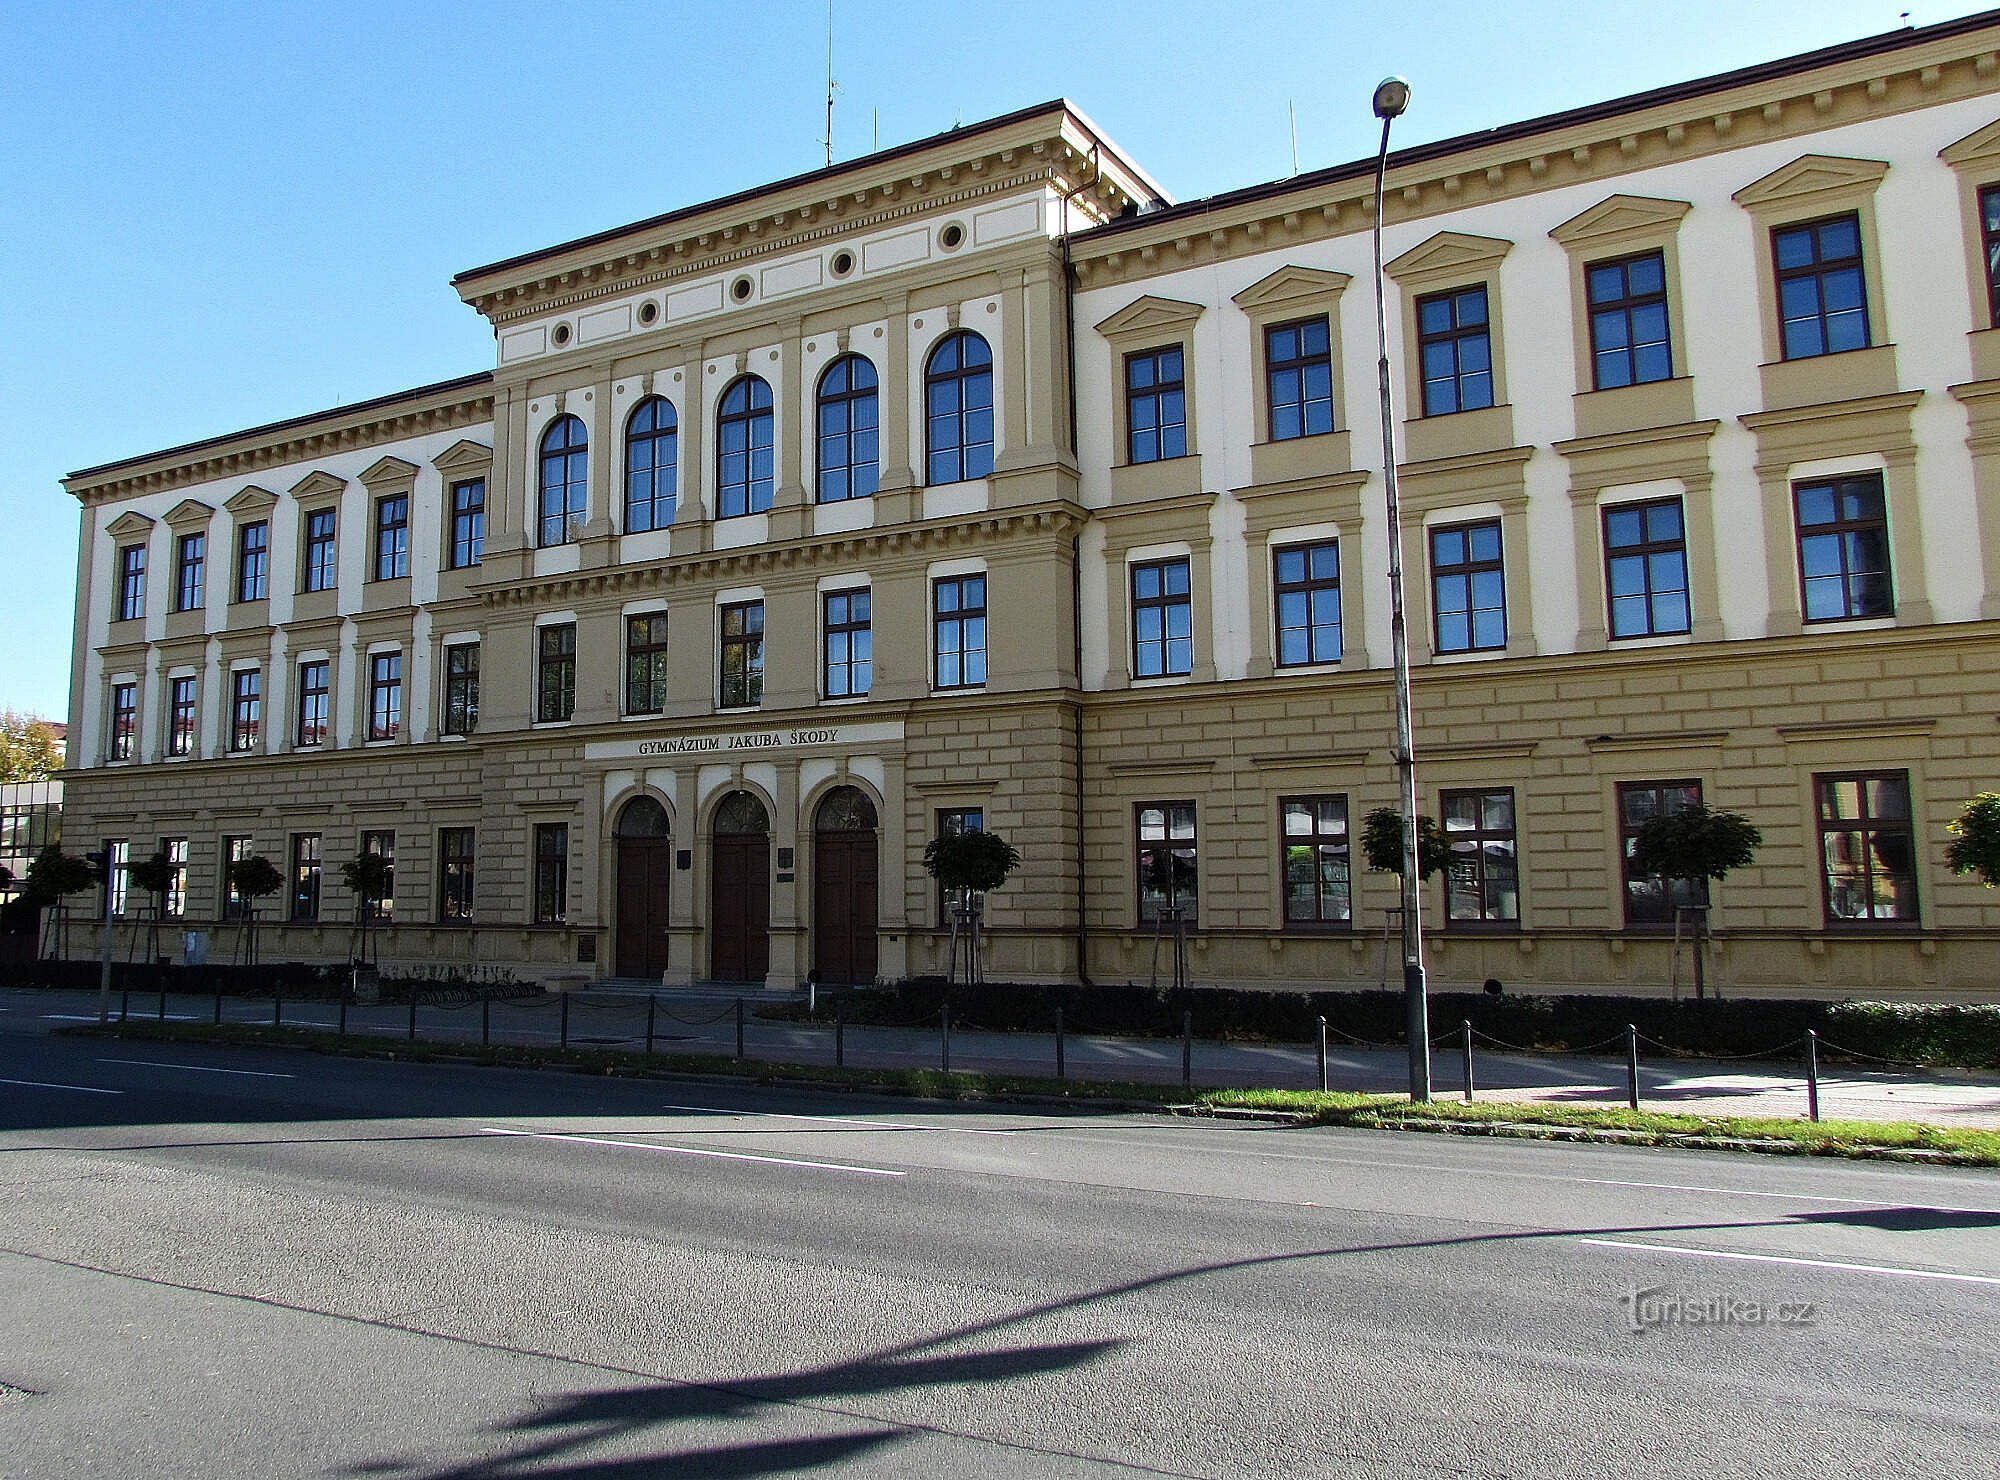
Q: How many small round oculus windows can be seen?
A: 5